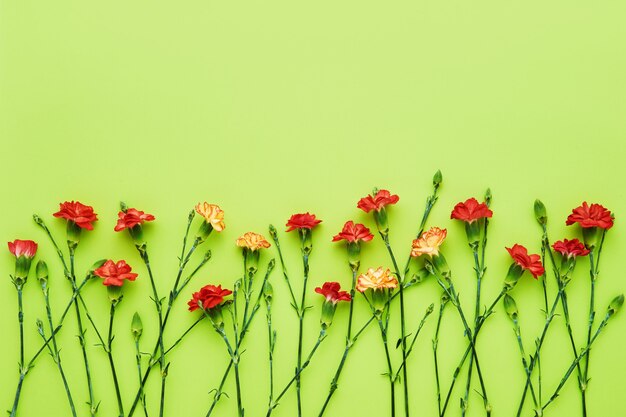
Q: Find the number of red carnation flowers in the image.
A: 13